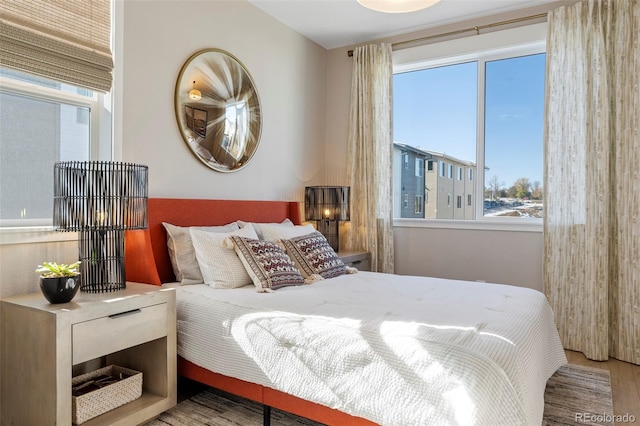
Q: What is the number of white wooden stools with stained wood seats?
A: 0